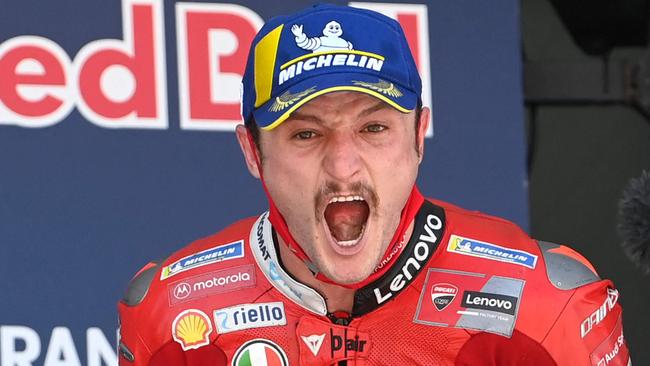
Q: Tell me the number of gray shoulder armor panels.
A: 2